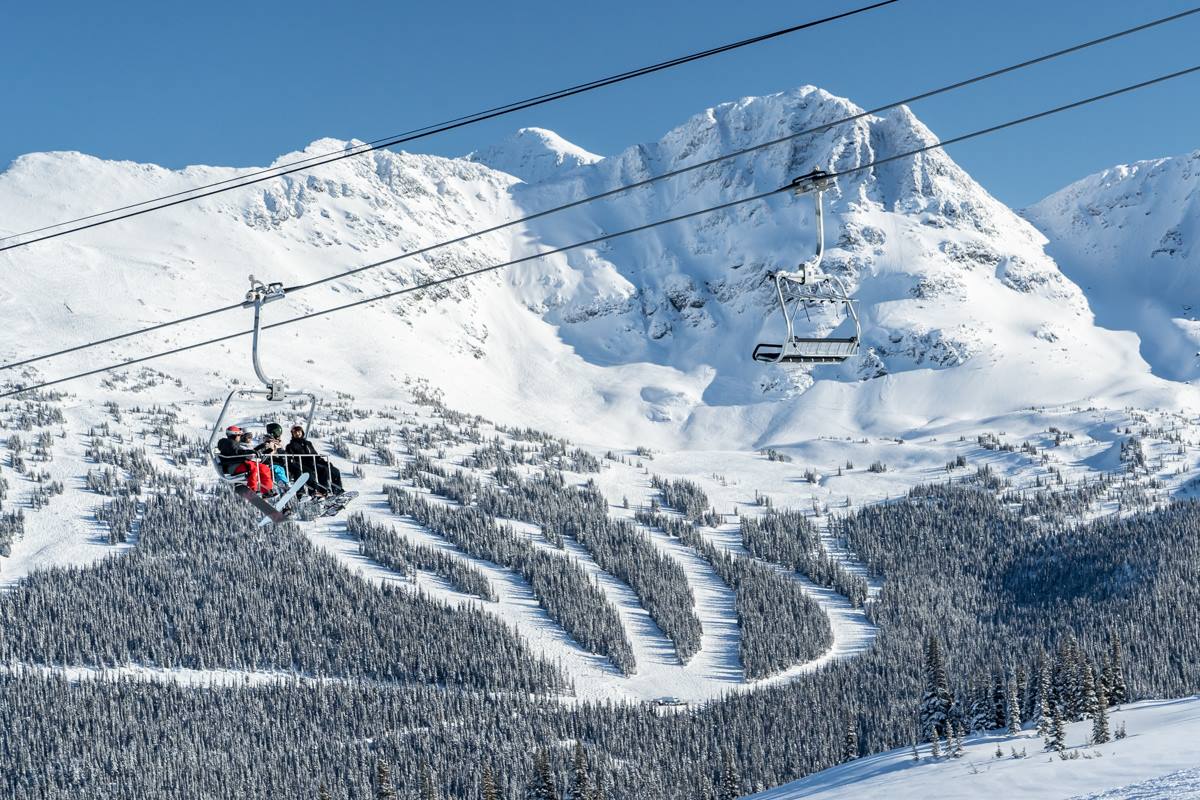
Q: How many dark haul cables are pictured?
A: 4